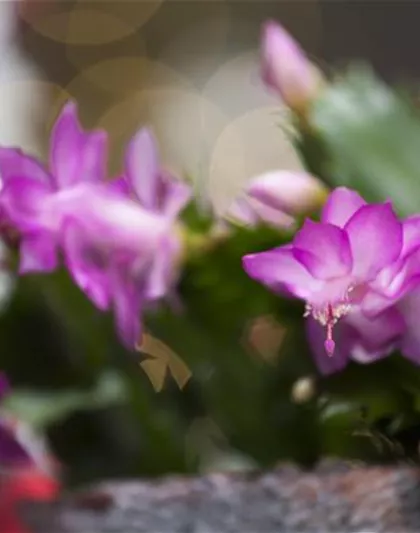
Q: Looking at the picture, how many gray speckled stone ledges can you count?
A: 1